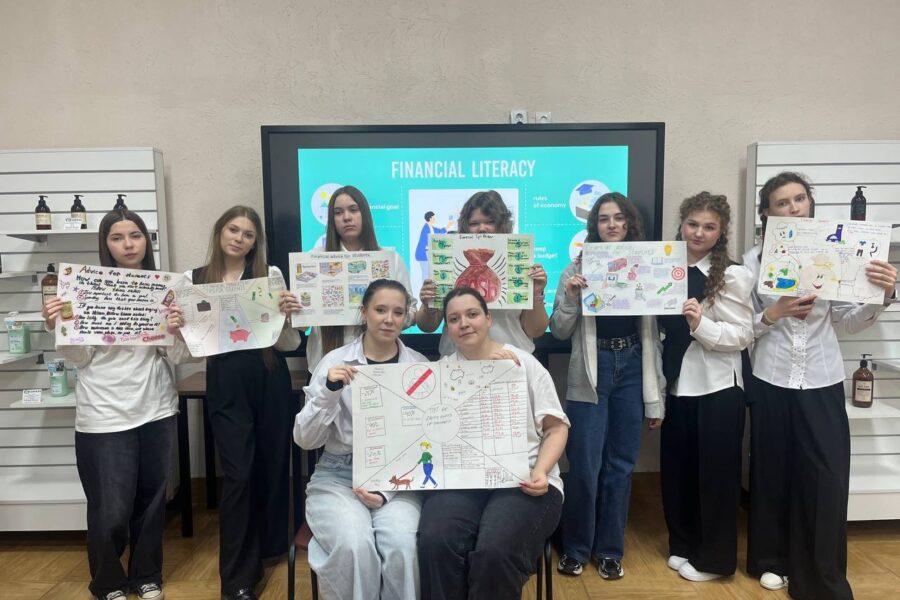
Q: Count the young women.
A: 9